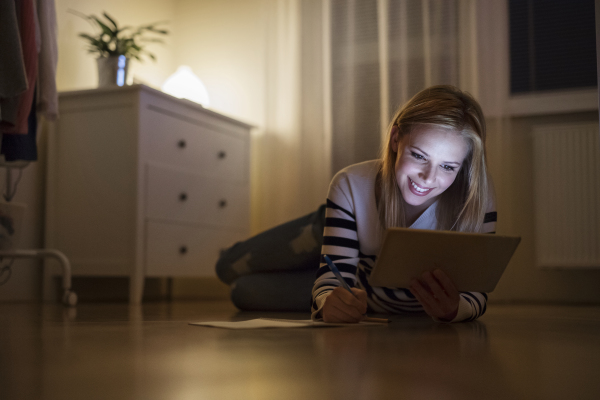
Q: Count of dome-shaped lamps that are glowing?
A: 1